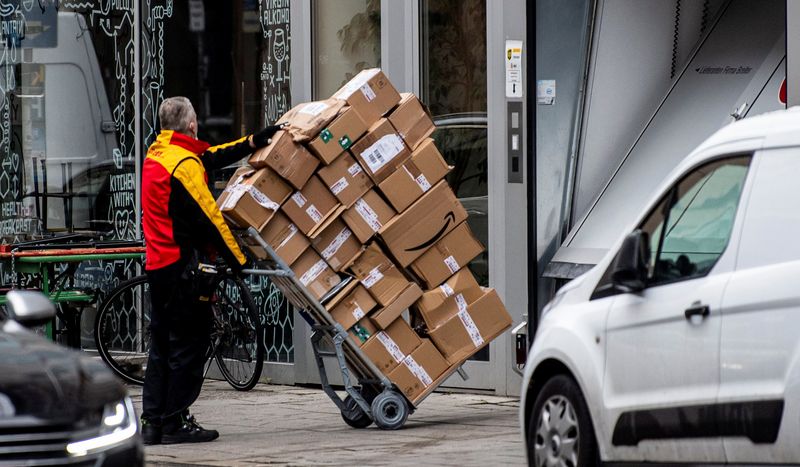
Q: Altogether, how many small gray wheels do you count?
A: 2